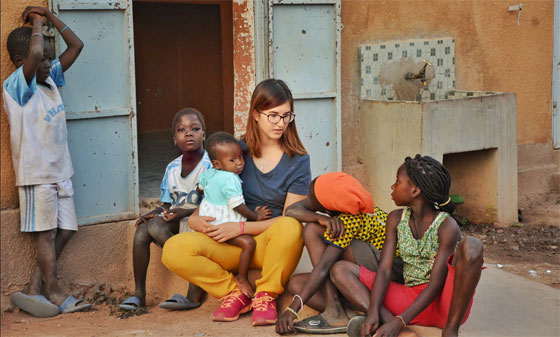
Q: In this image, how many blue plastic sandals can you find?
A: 4